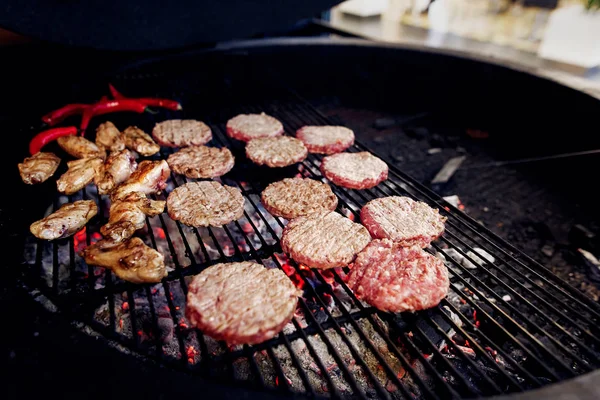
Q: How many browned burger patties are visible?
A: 11